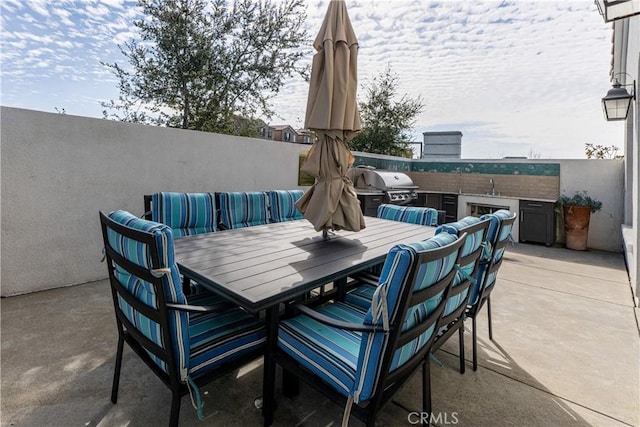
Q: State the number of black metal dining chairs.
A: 8